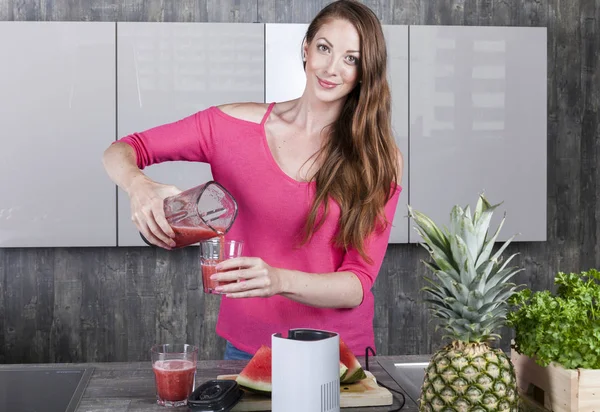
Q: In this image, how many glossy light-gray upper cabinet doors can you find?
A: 4